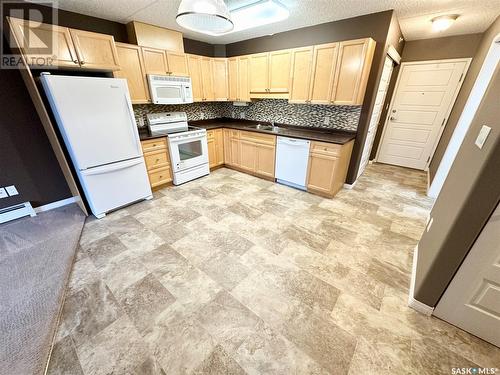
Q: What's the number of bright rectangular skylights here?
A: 1